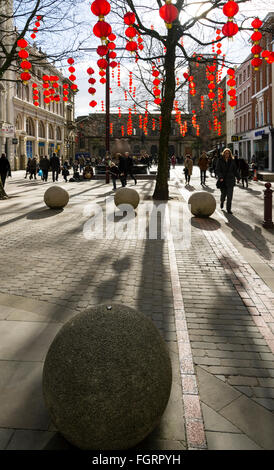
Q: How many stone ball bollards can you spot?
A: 4